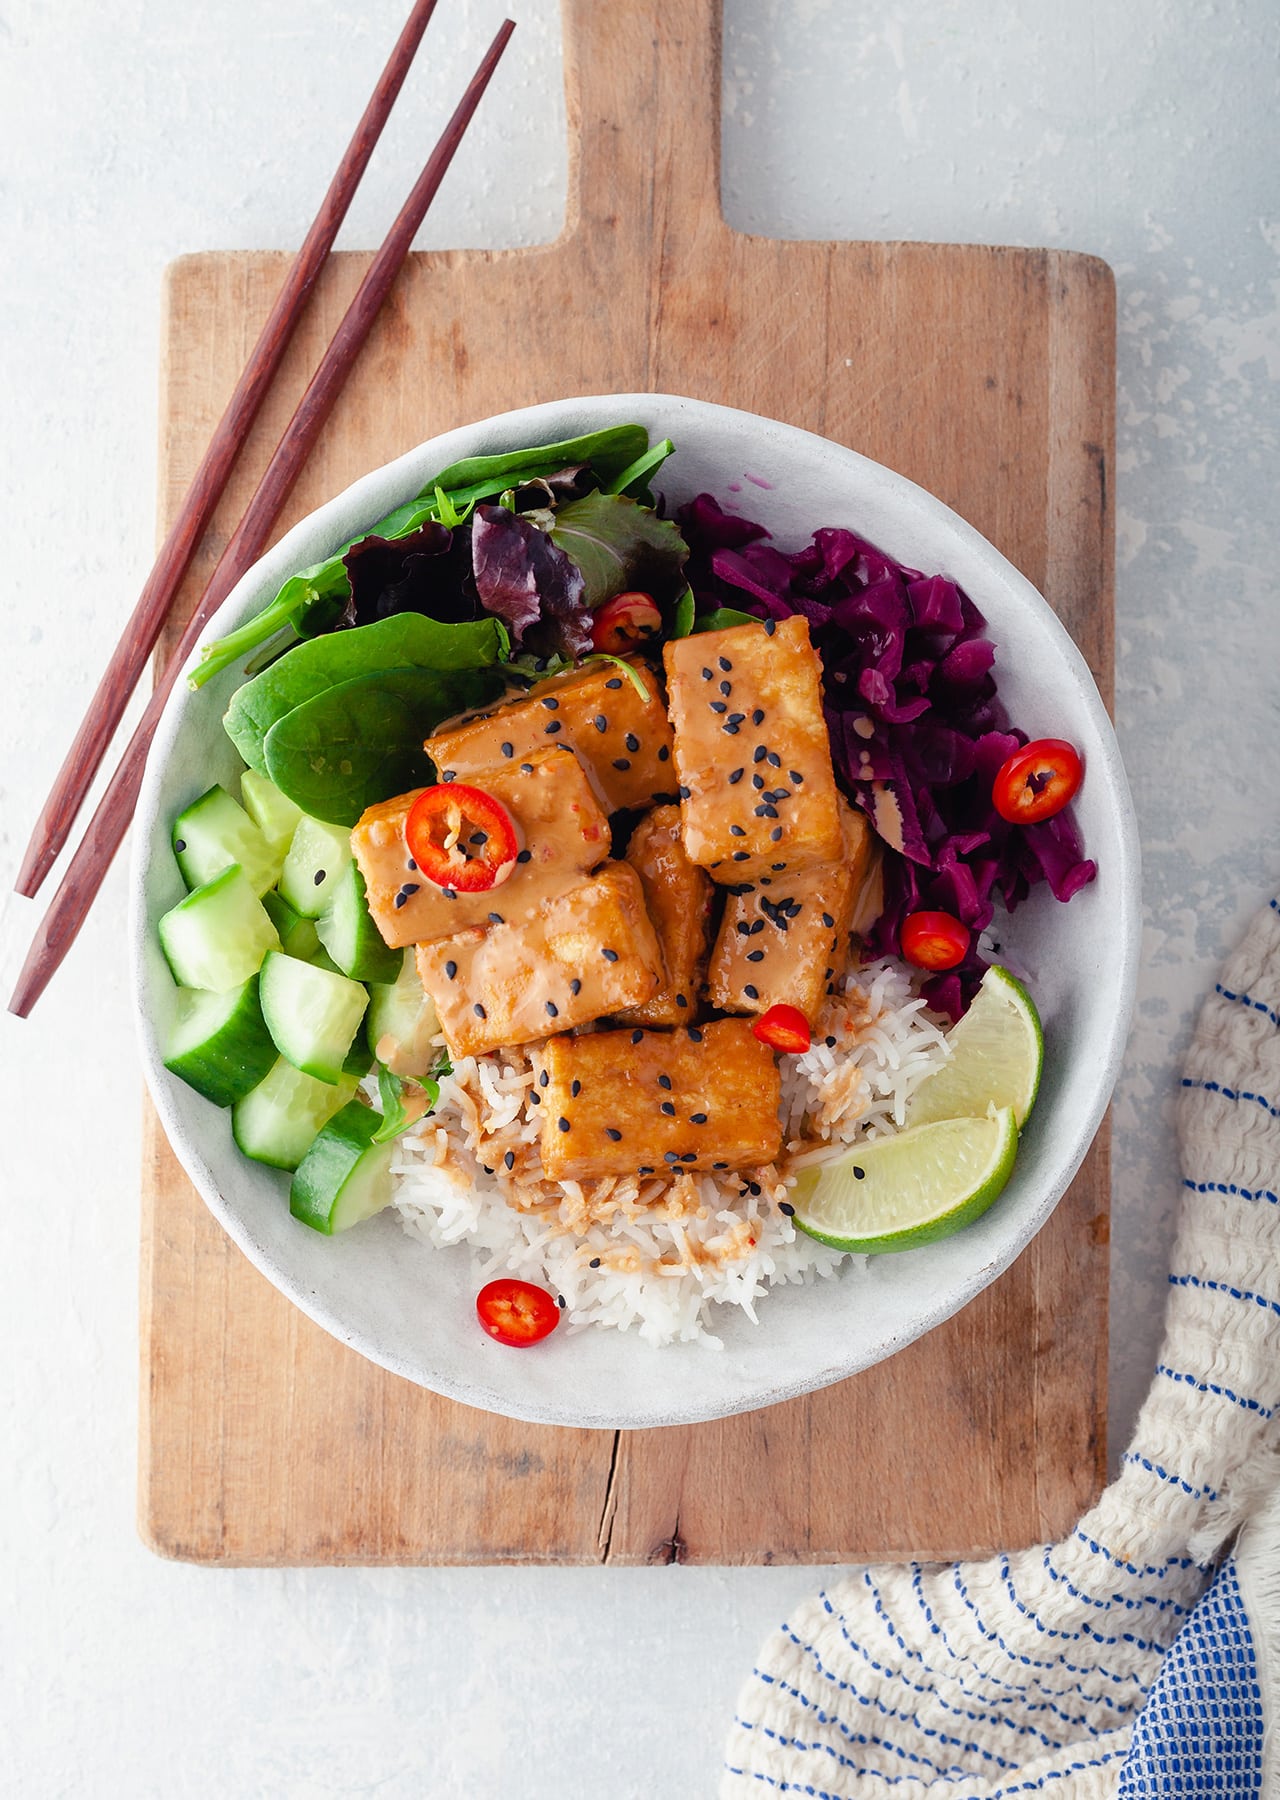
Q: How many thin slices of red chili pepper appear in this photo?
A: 6